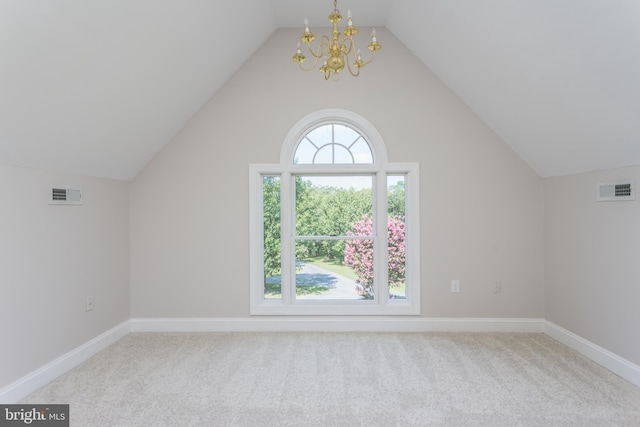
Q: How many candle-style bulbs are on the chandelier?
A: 6